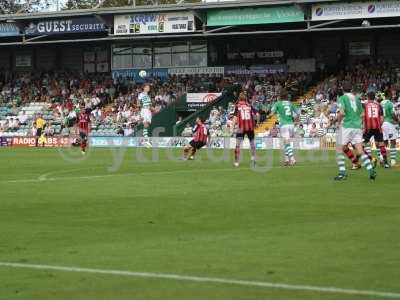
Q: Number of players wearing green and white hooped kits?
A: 4